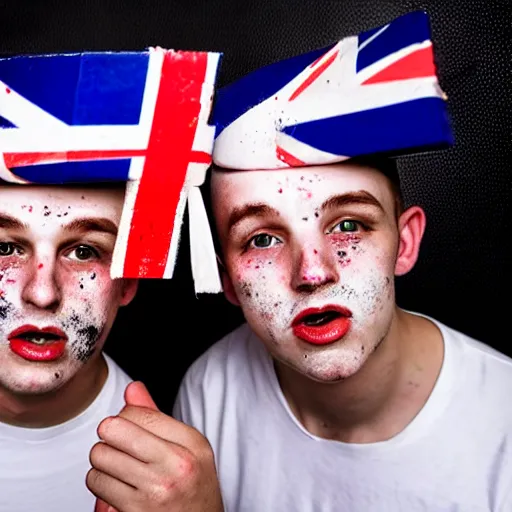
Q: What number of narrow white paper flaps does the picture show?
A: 1